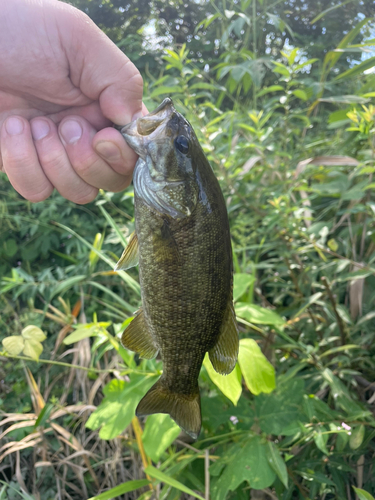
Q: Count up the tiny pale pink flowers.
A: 2